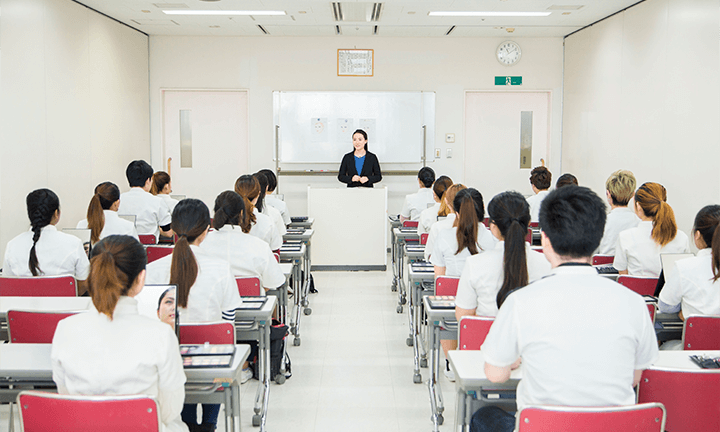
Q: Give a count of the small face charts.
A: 3